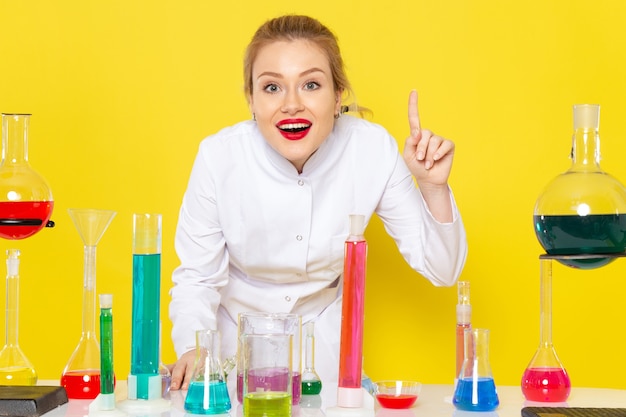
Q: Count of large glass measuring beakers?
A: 2